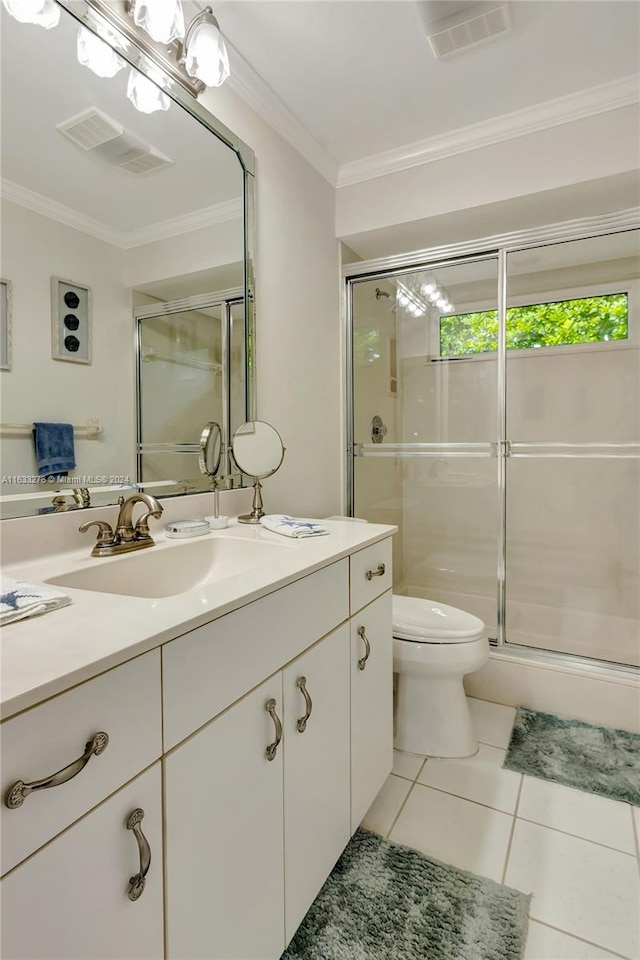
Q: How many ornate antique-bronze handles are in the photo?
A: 6